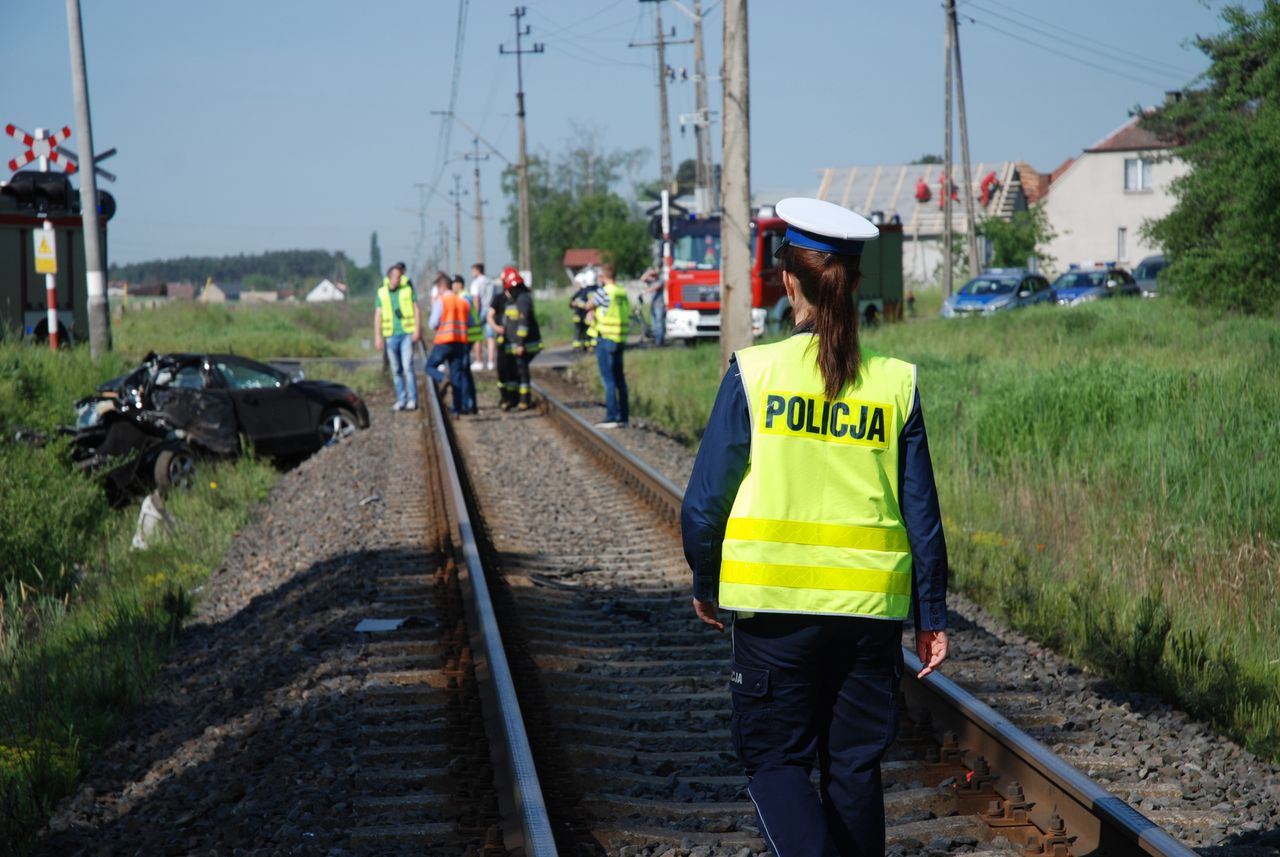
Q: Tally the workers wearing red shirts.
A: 3